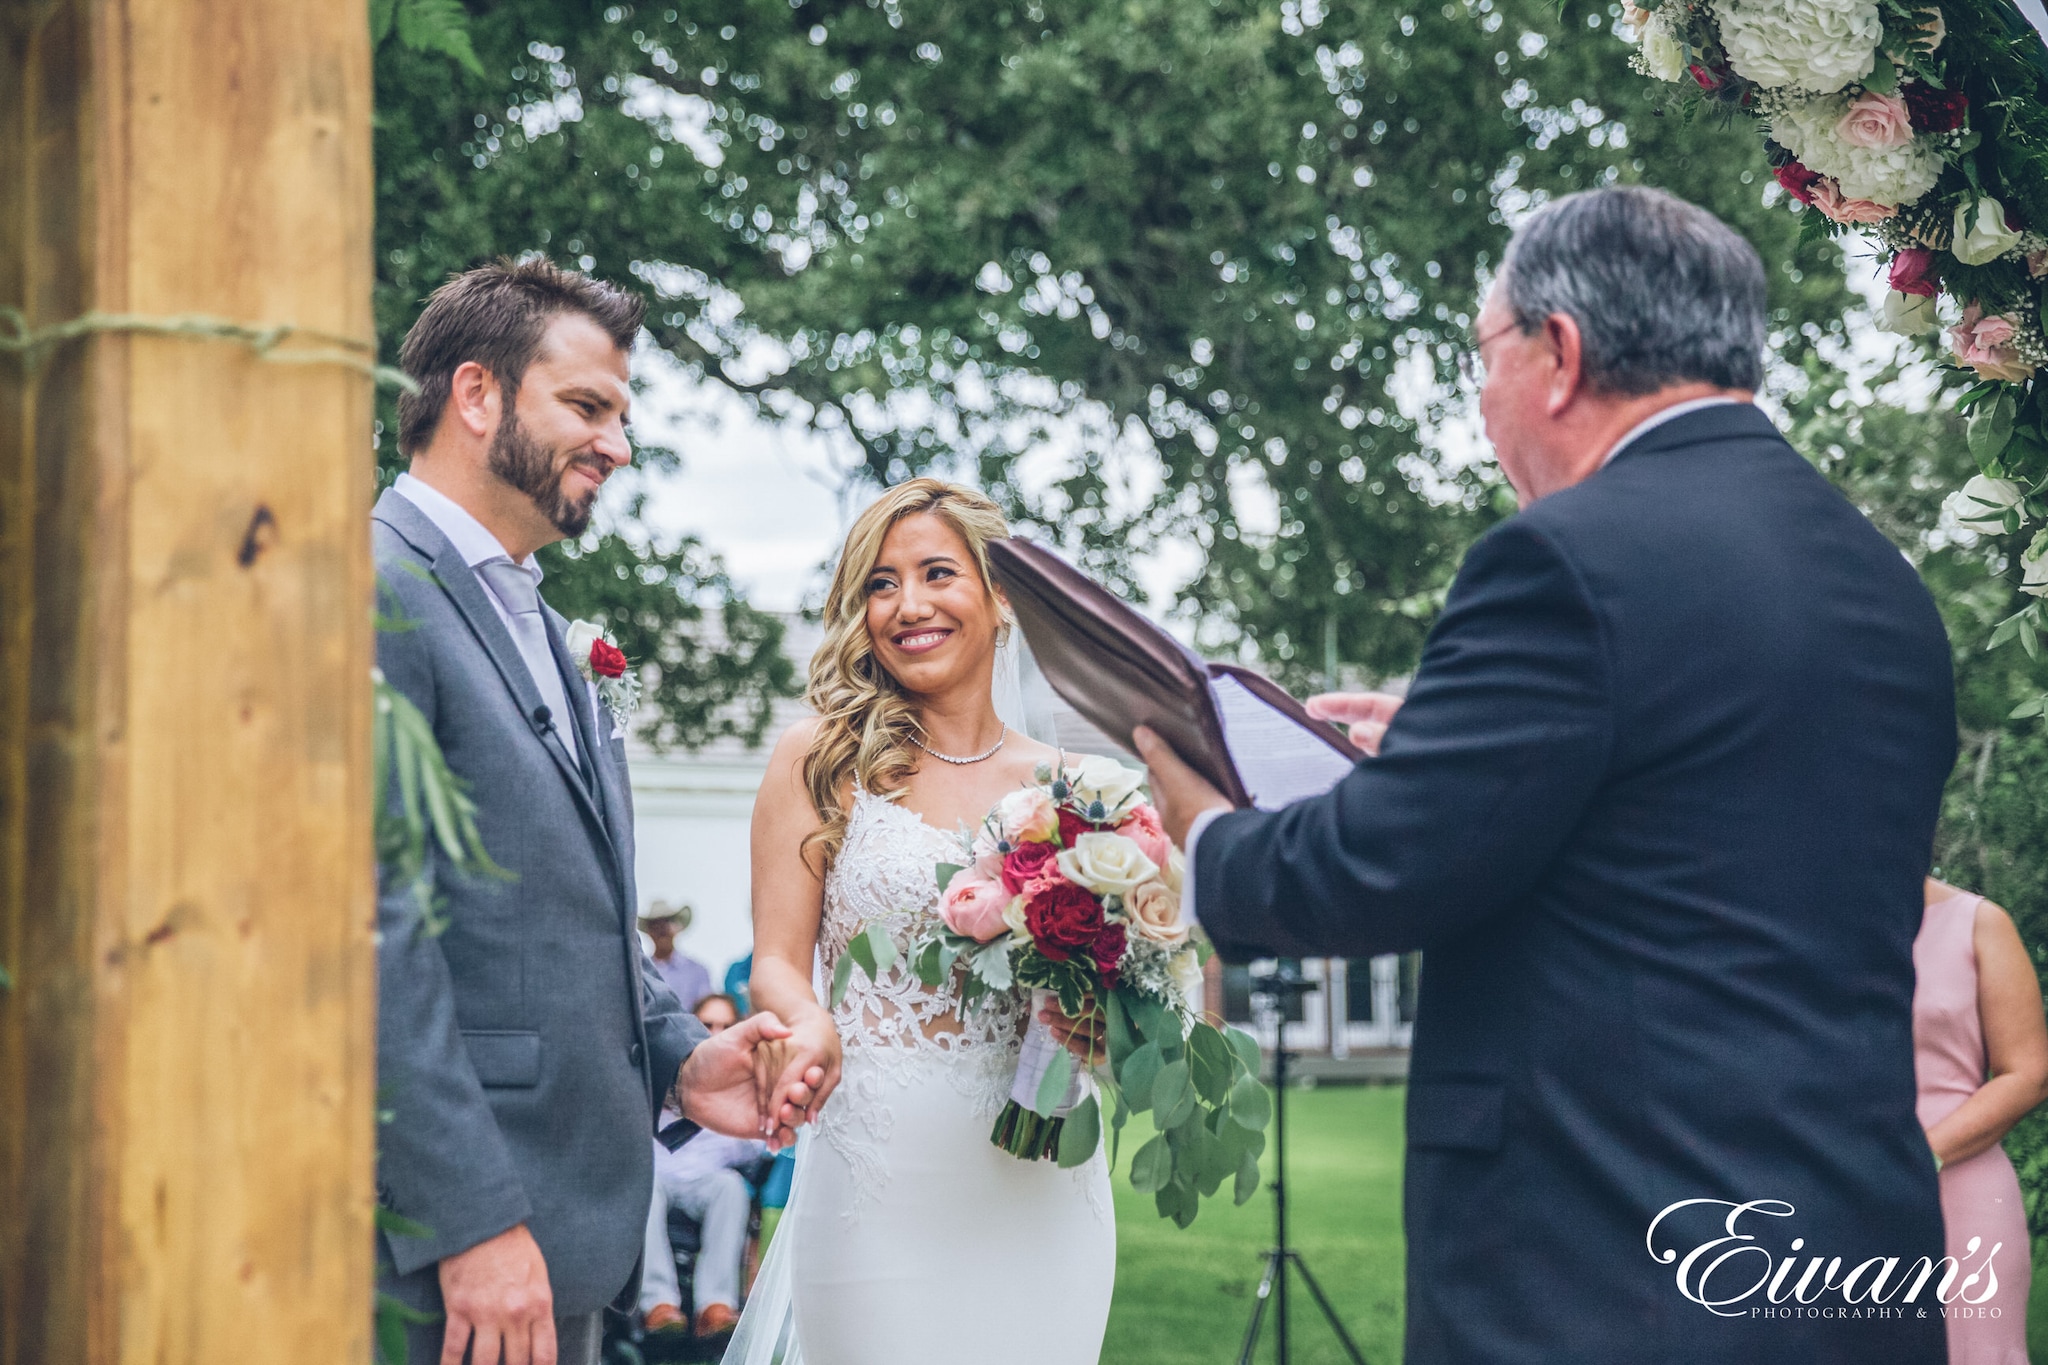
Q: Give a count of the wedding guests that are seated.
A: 1